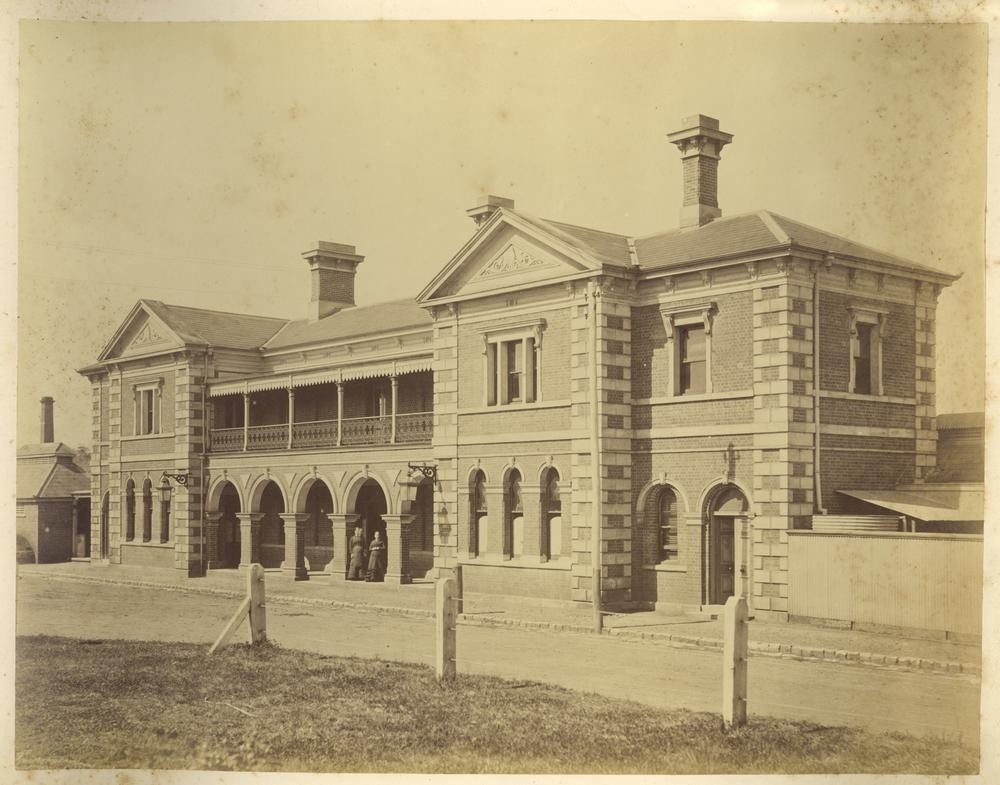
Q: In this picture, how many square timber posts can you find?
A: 3